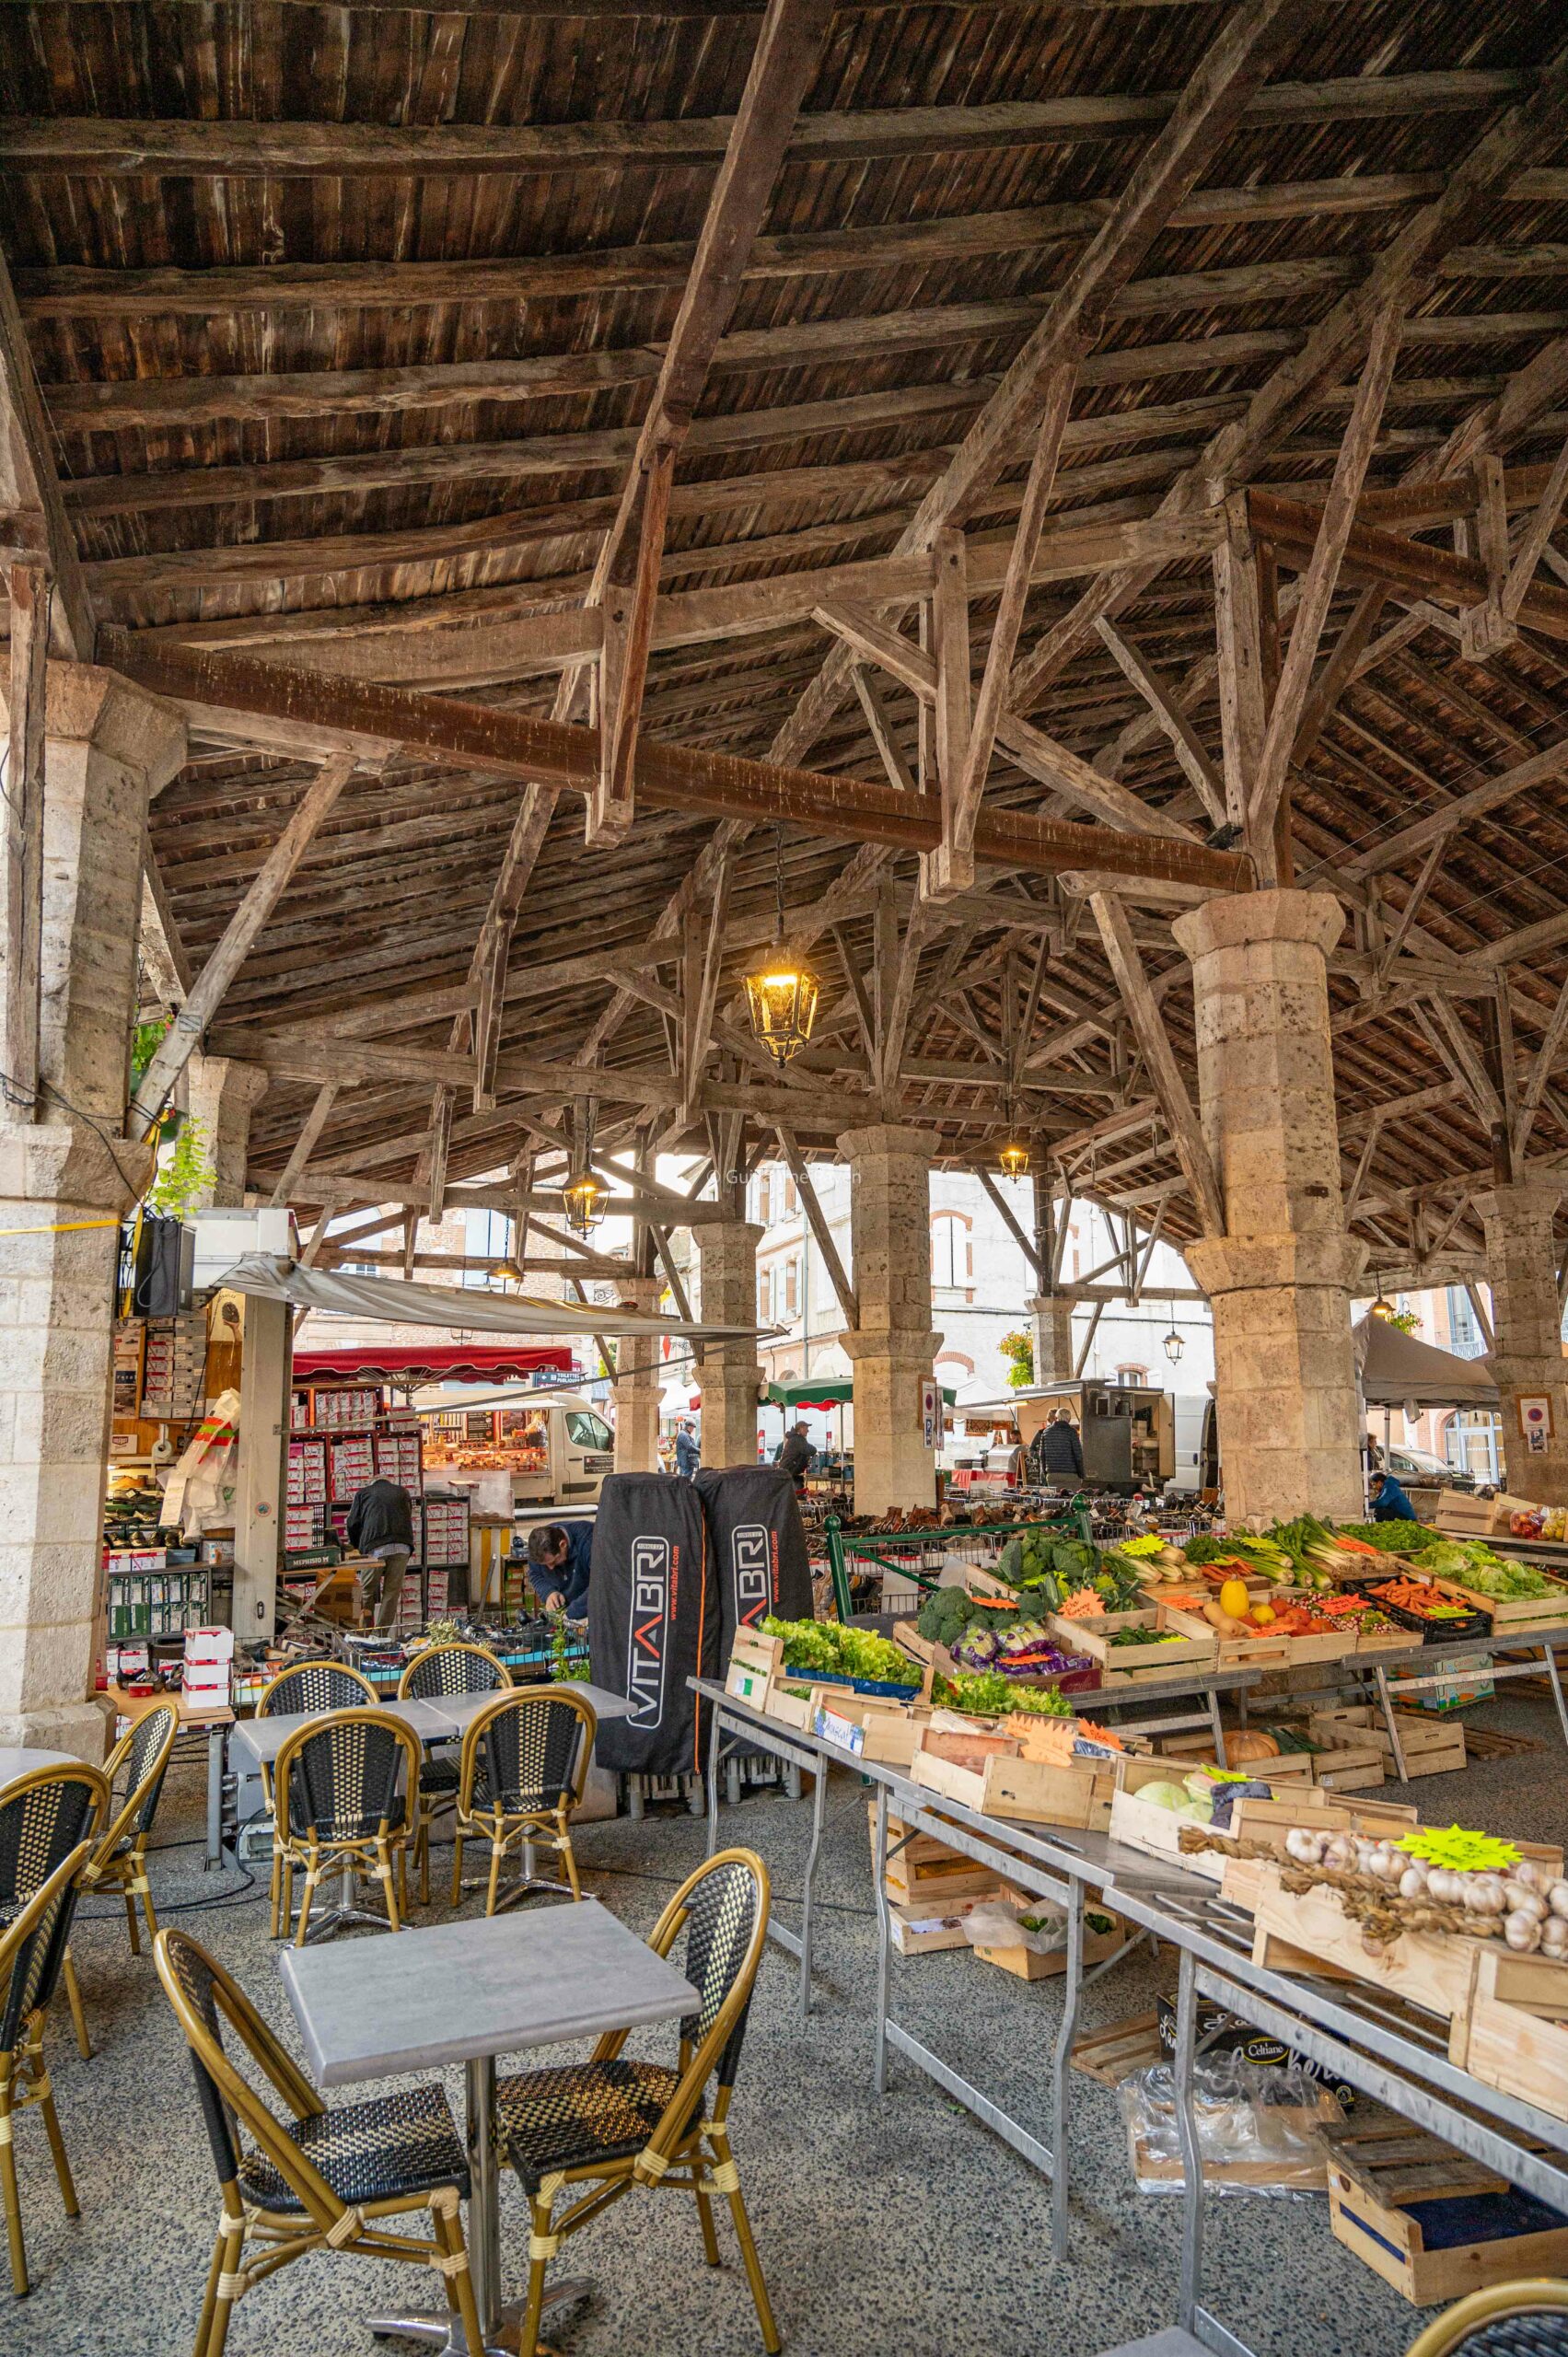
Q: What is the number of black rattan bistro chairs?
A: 10